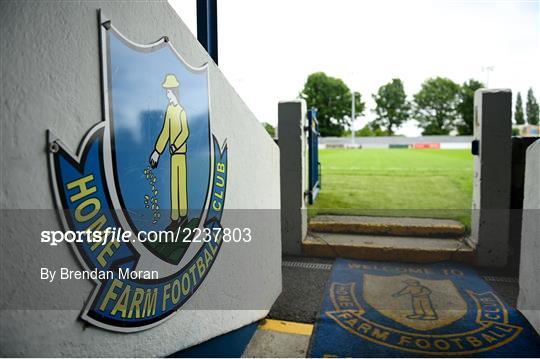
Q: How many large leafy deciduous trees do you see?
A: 4